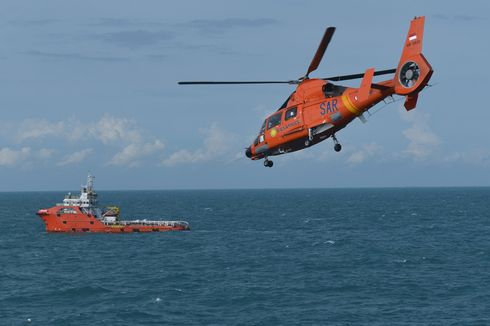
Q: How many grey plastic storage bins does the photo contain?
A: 0